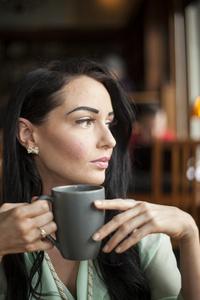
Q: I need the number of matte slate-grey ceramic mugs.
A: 1